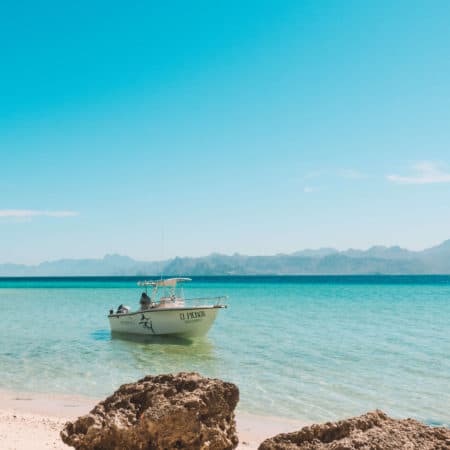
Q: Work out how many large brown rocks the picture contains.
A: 2